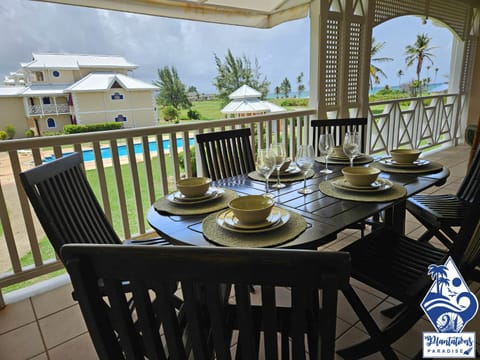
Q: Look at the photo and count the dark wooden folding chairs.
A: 6